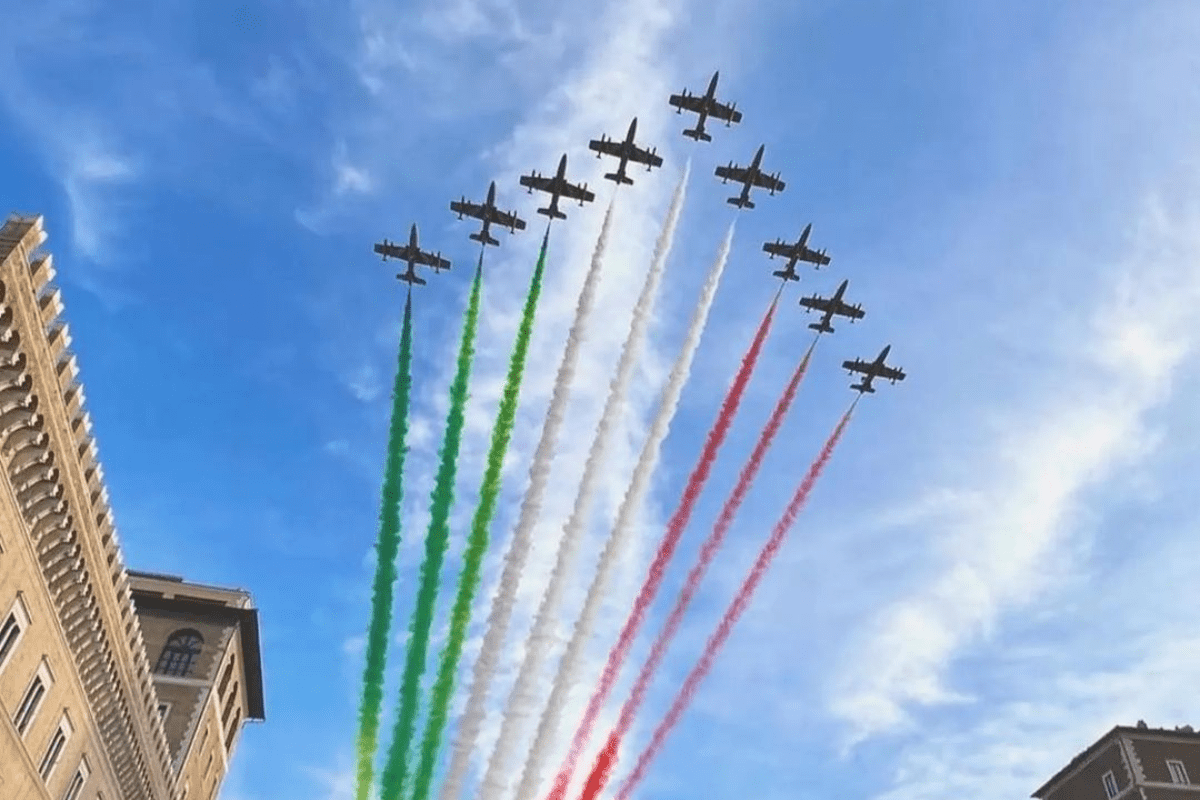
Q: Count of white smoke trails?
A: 3